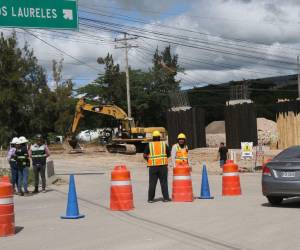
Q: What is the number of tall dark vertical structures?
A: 2